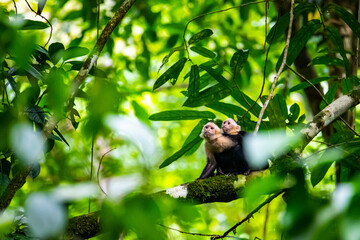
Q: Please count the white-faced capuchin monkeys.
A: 2